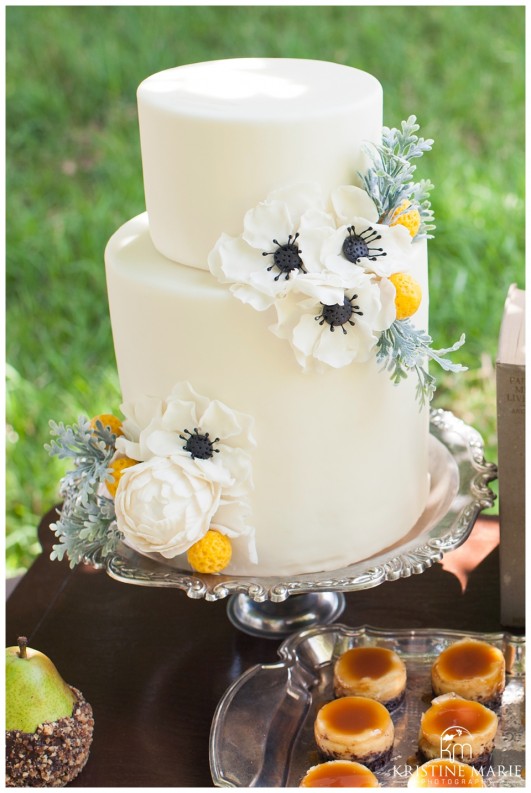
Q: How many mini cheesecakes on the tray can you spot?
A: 6